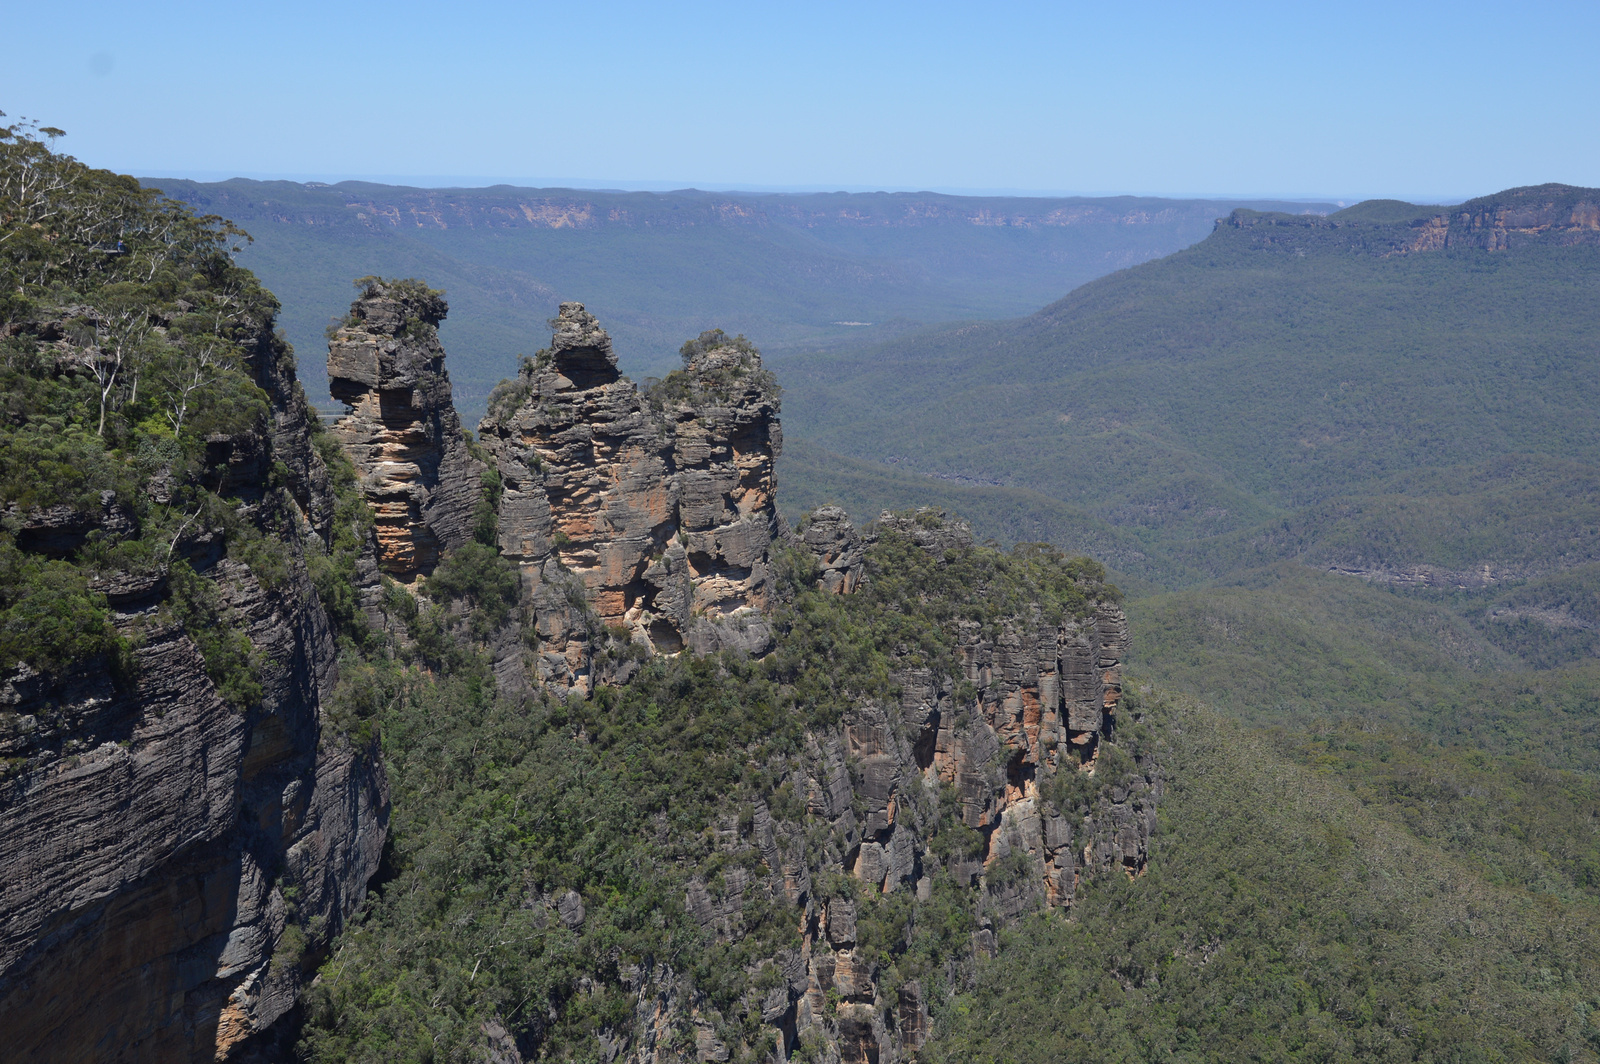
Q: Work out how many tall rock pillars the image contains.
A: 3